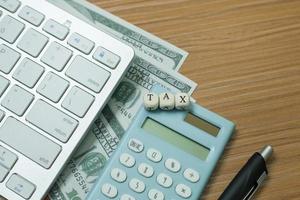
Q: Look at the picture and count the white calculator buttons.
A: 13